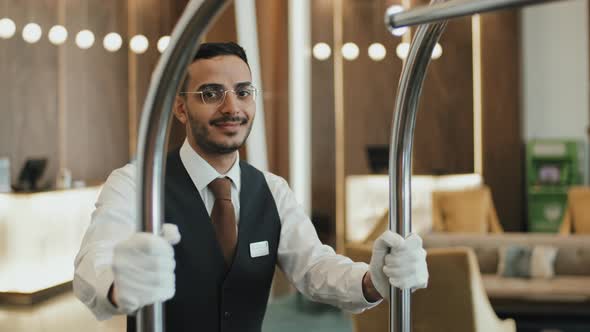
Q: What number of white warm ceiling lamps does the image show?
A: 12